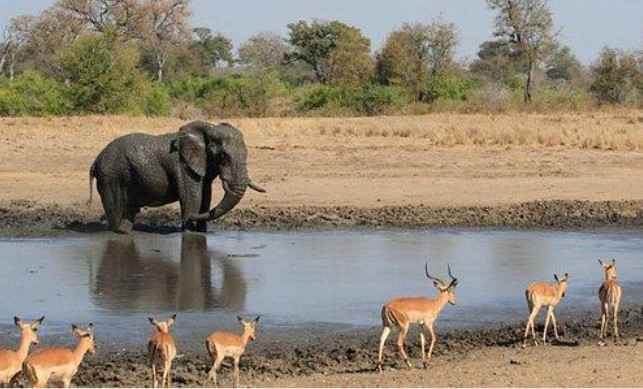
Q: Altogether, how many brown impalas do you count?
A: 7